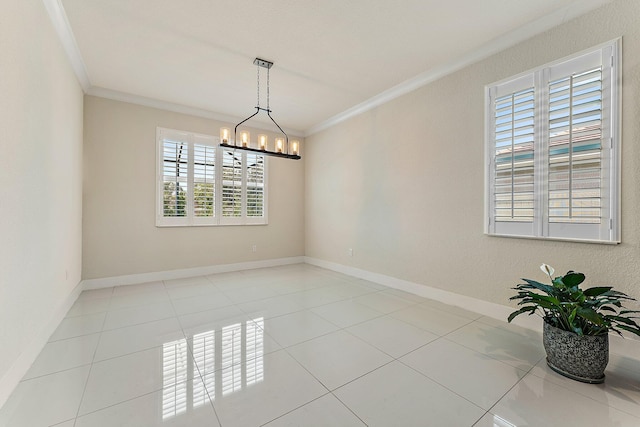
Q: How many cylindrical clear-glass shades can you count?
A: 5